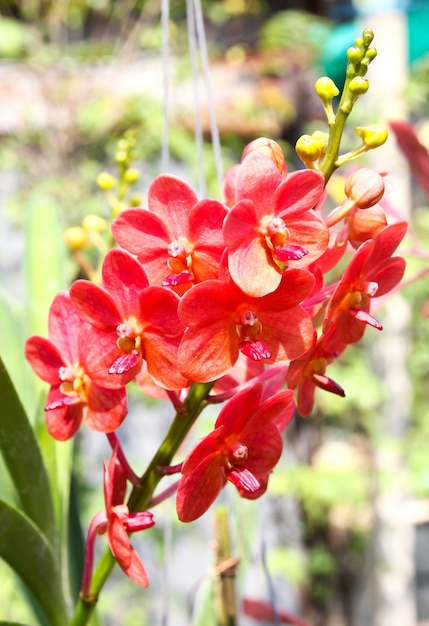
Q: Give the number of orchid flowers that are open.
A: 9